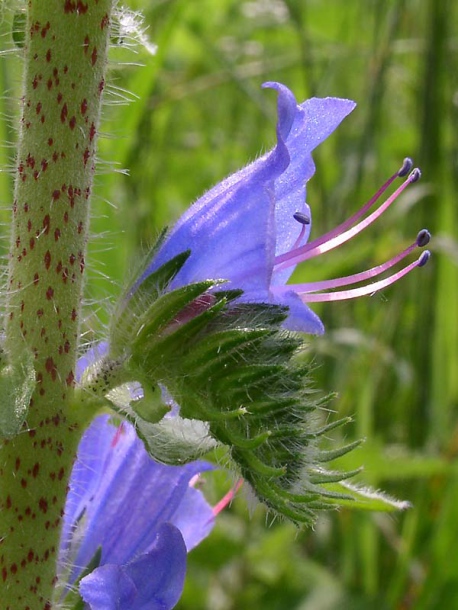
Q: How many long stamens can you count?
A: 4